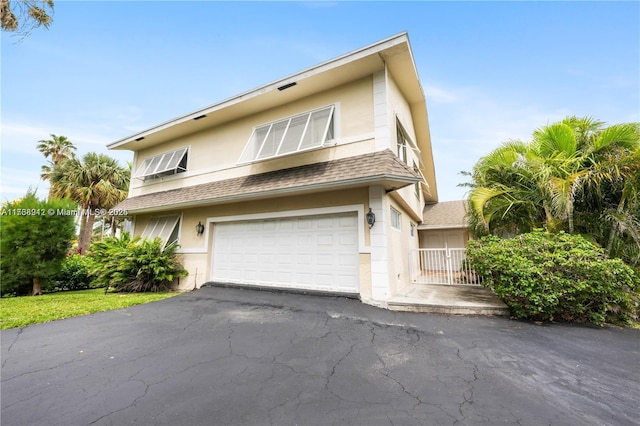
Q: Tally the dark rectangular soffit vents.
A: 3